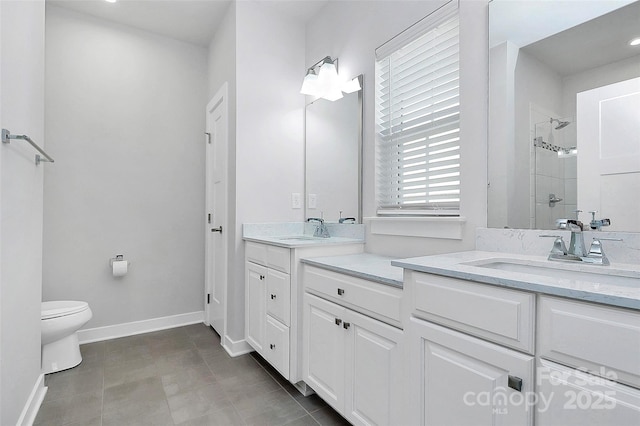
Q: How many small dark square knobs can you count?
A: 7